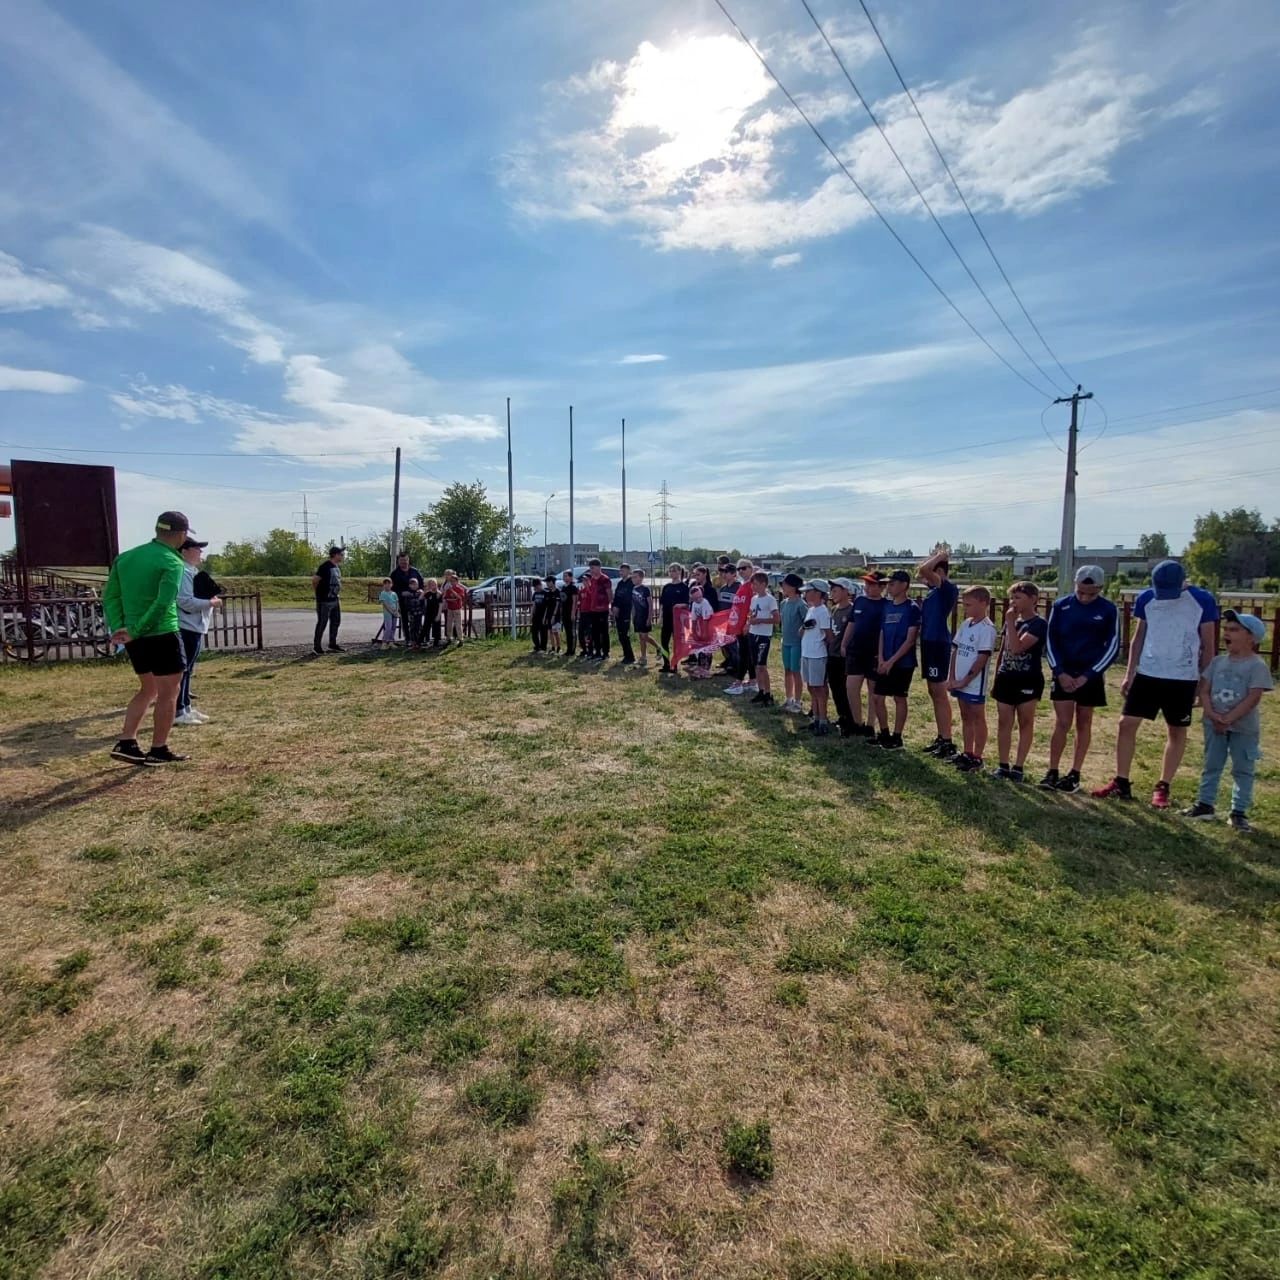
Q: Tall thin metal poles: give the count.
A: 3